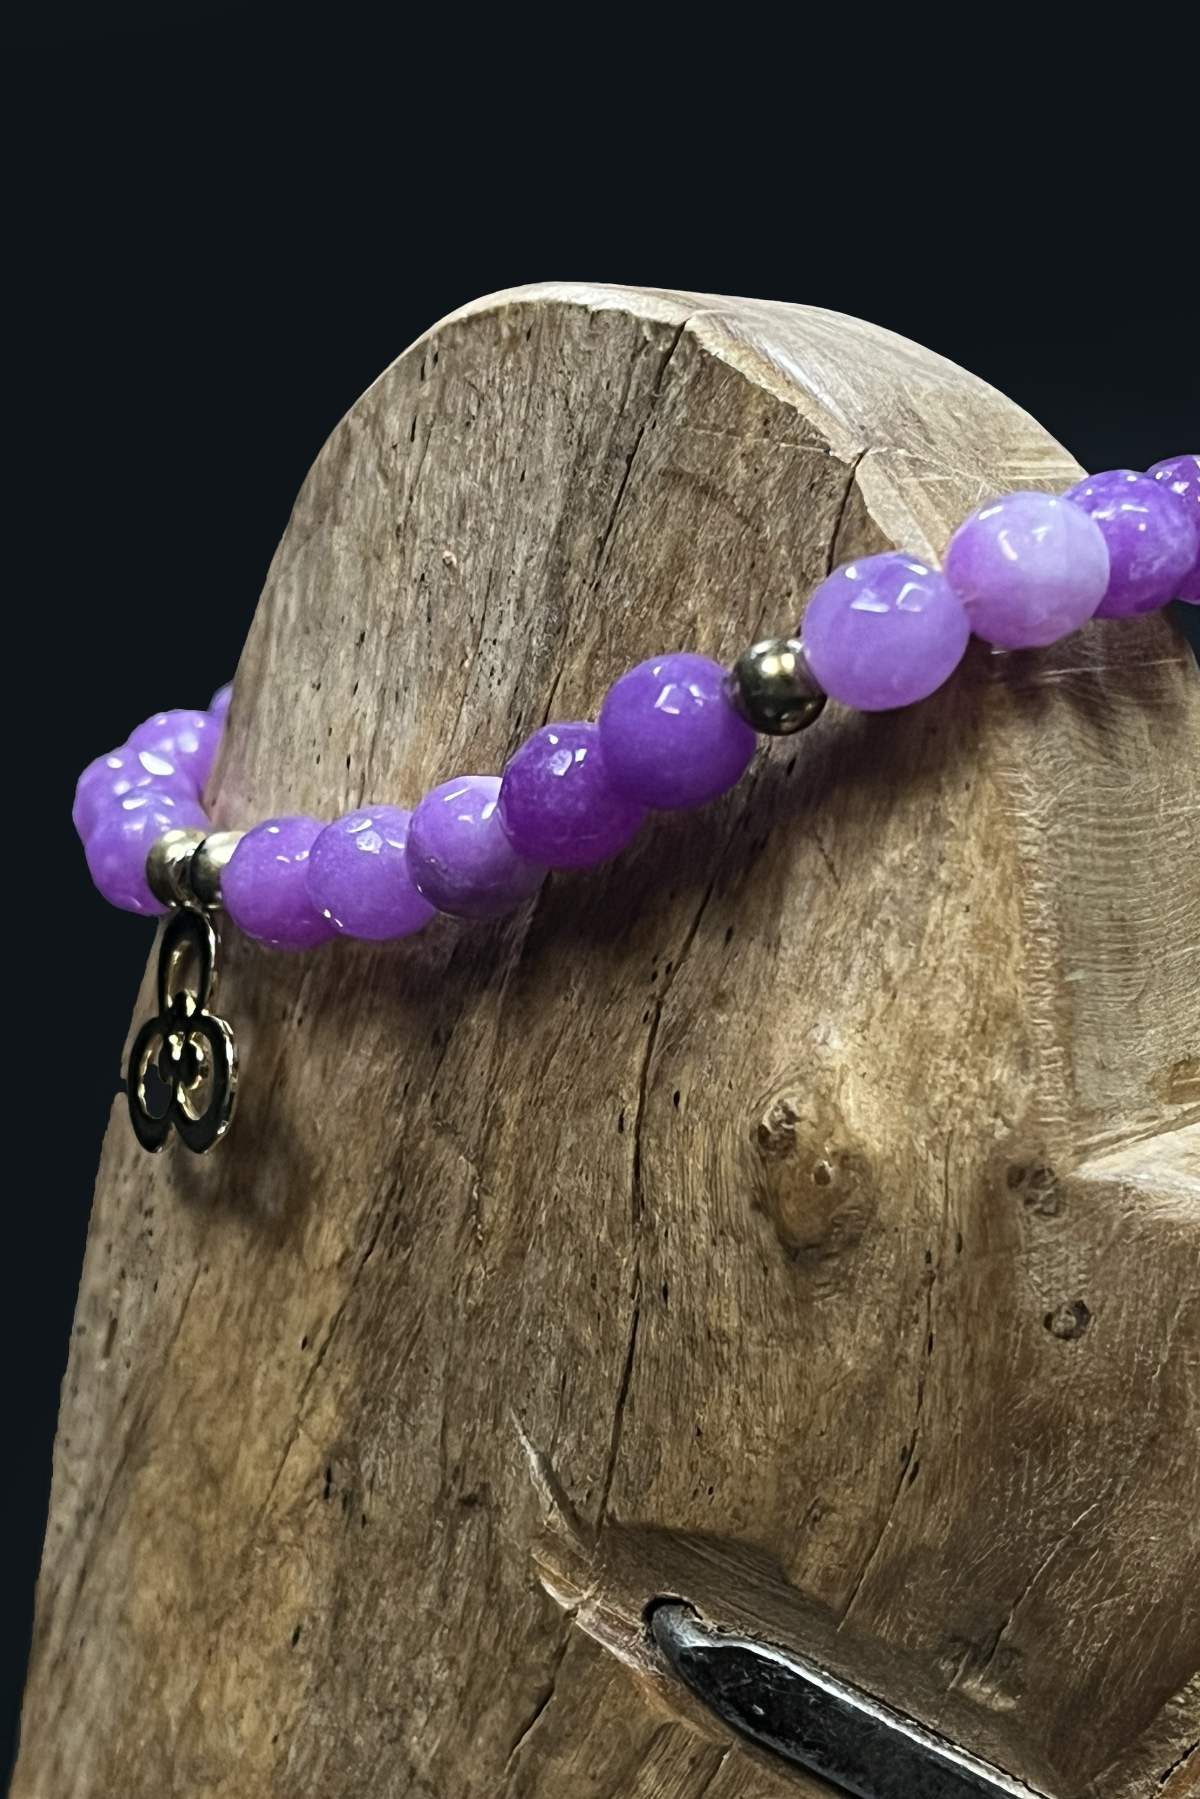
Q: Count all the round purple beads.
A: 13